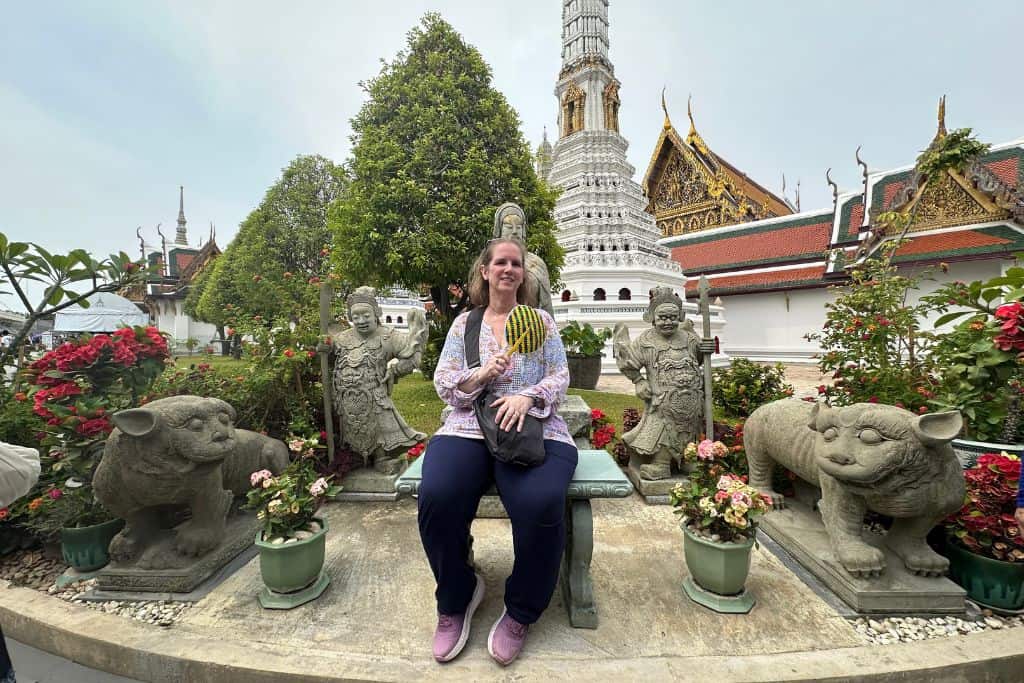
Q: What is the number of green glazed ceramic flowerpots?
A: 4